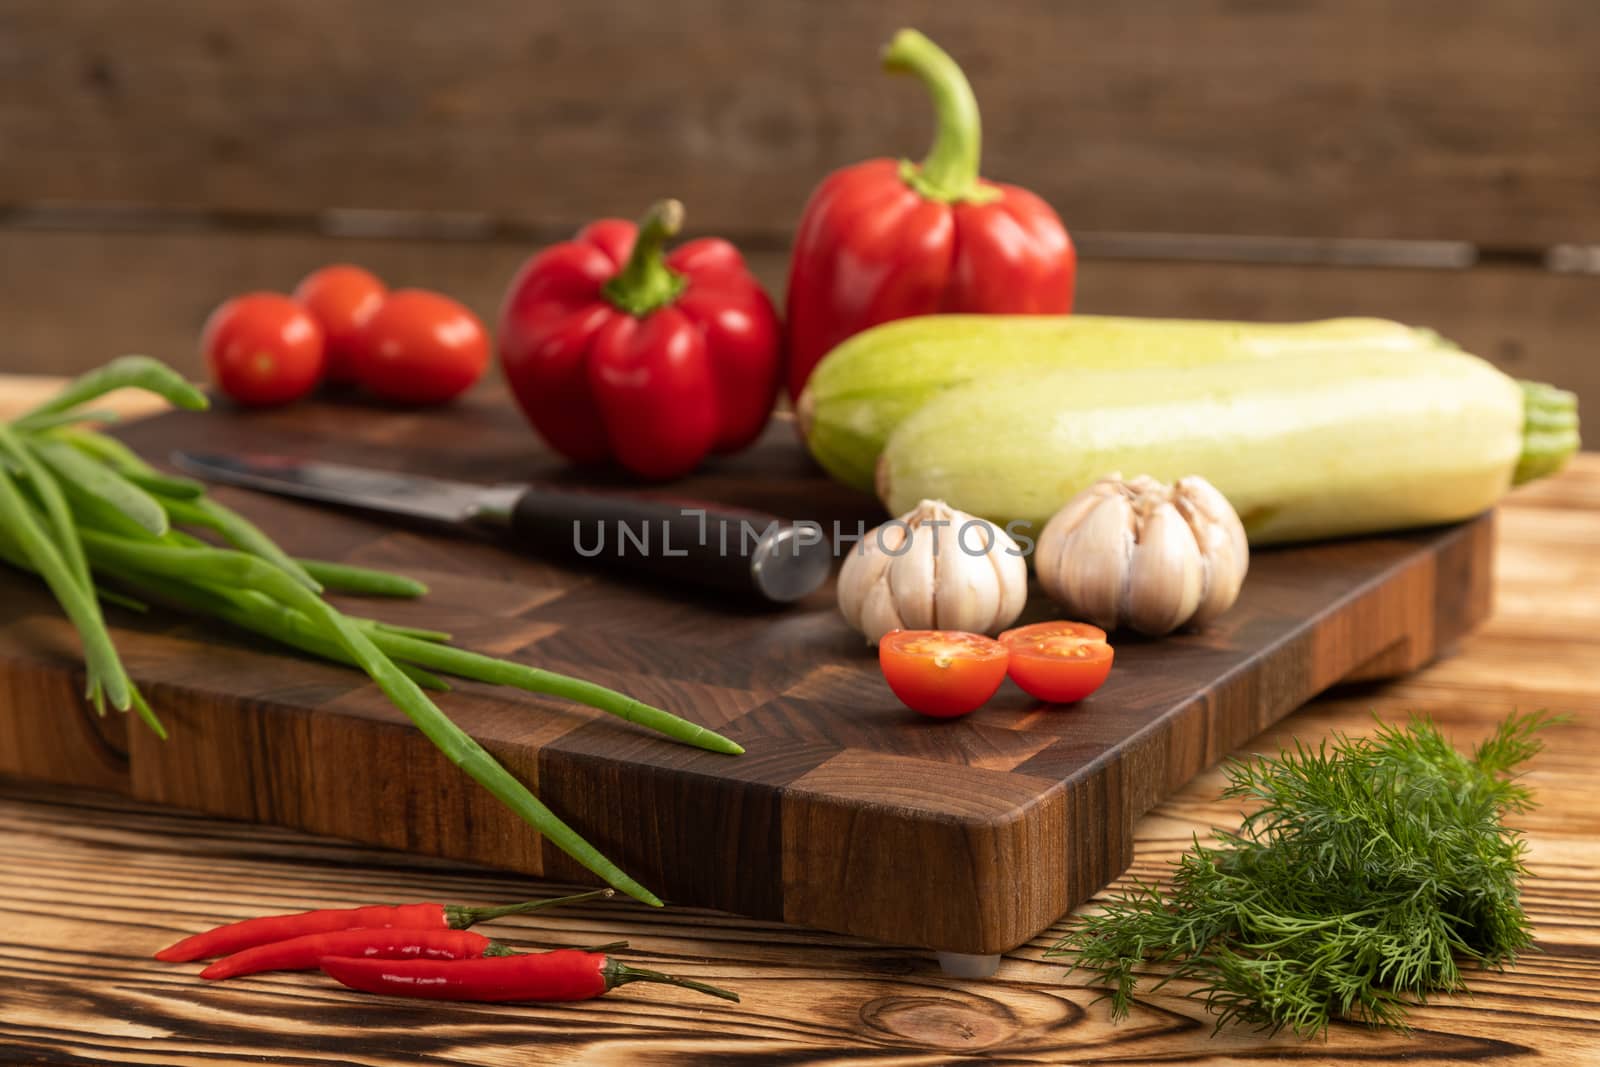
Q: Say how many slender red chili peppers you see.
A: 3